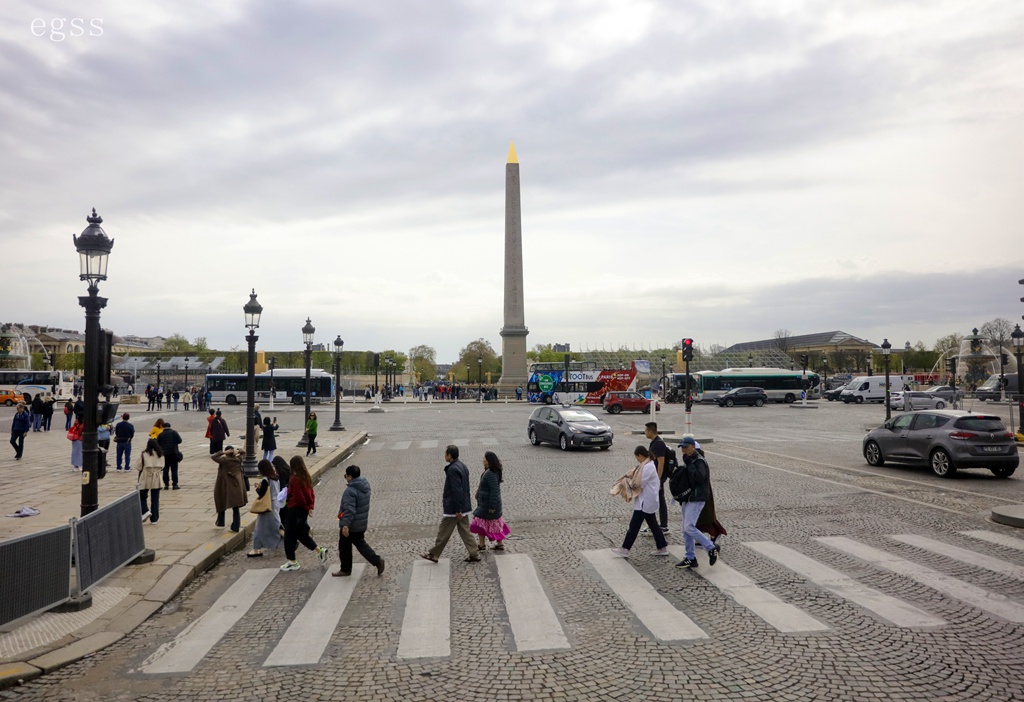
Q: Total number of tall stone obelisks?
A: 1